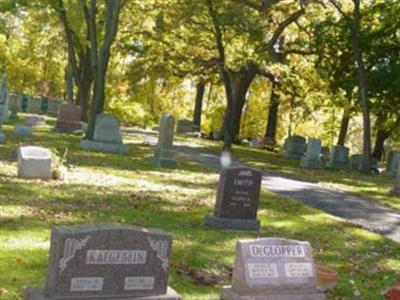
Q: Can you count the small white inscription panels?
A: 4